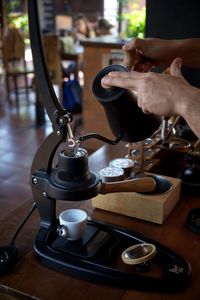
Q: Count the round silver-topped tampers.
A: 2